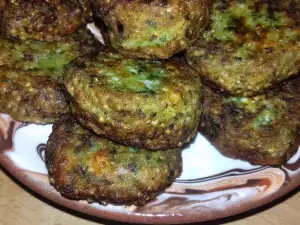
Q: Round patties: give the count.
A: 7